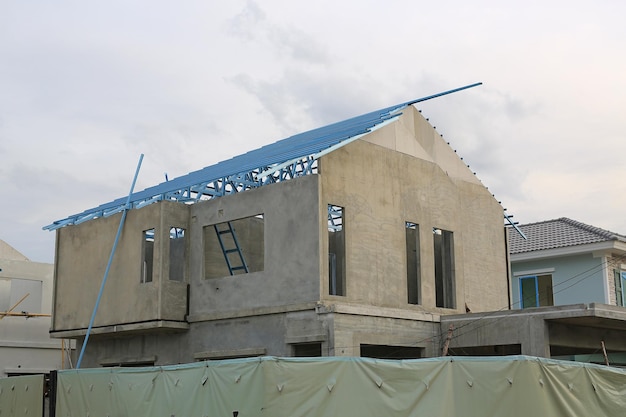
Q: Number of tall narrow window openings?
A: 5